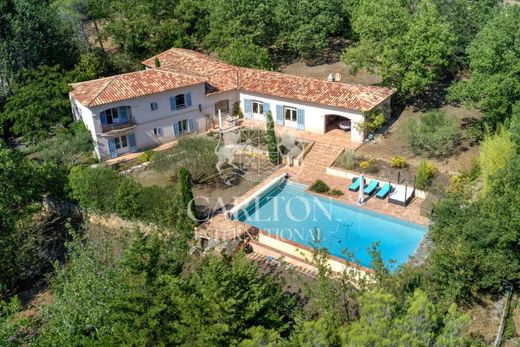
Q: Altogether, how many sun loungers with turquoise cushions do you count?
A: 3